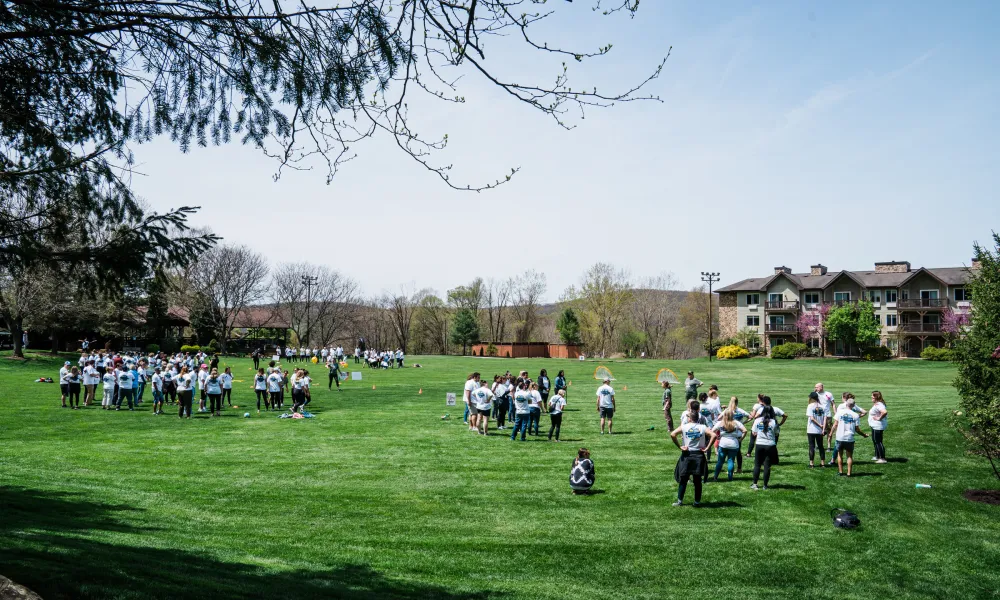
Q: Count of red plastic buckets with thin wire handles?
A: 0